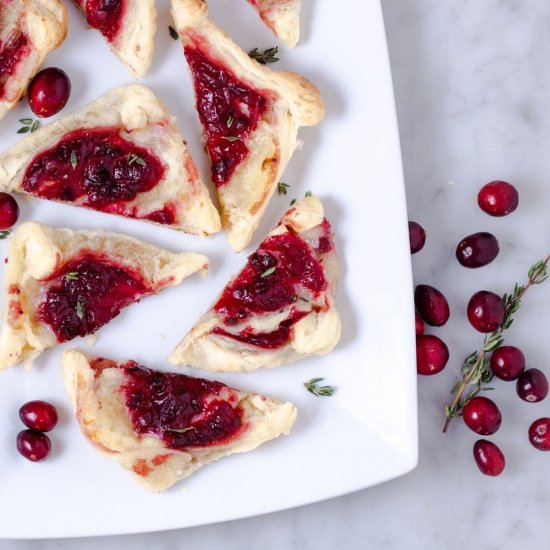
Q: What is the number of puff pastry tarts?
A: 8